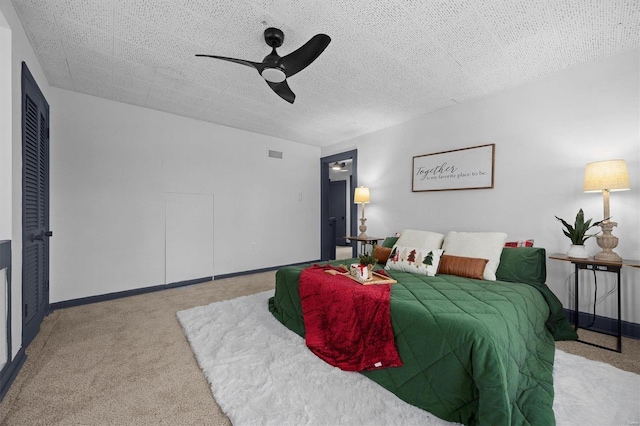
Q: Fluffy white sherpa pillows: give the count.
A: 2